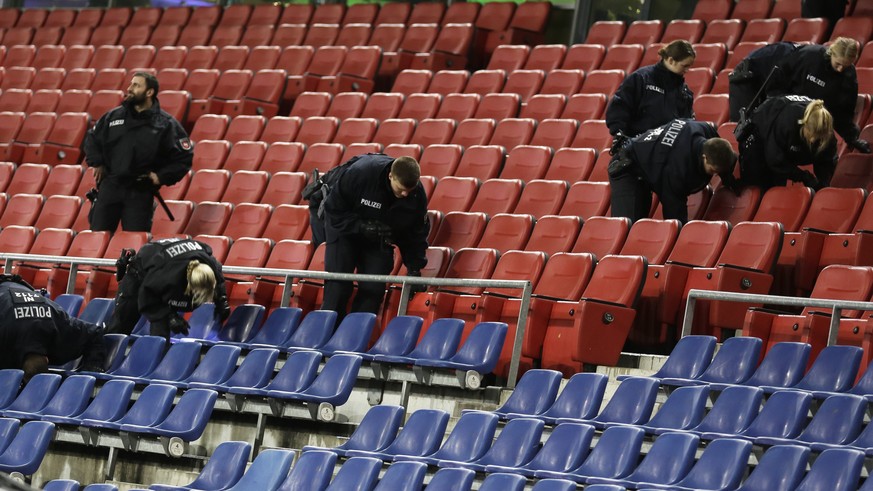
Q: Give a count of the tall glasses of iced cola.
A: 0